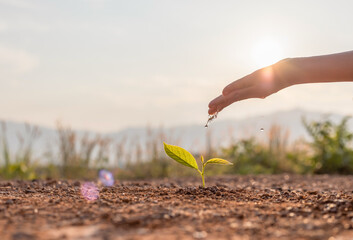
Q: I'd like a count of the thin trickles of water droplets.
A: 1